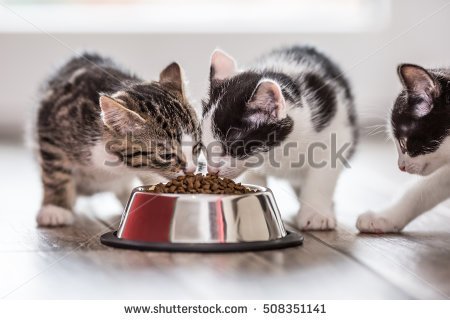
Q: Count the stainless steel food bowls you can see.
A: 1